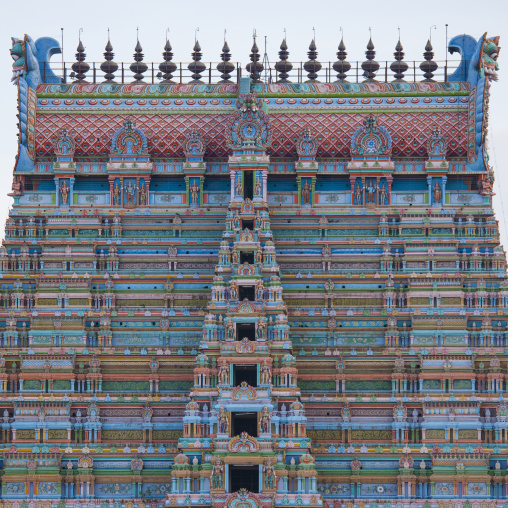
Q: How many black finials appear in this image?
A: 13